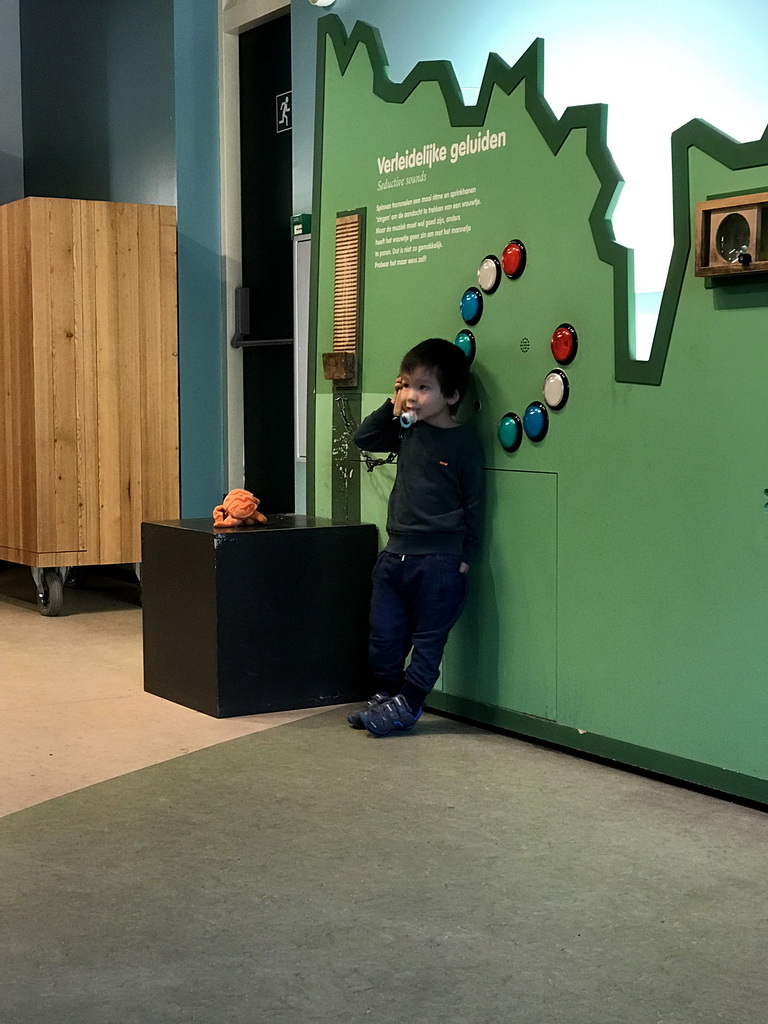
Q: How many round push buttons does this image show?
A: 8